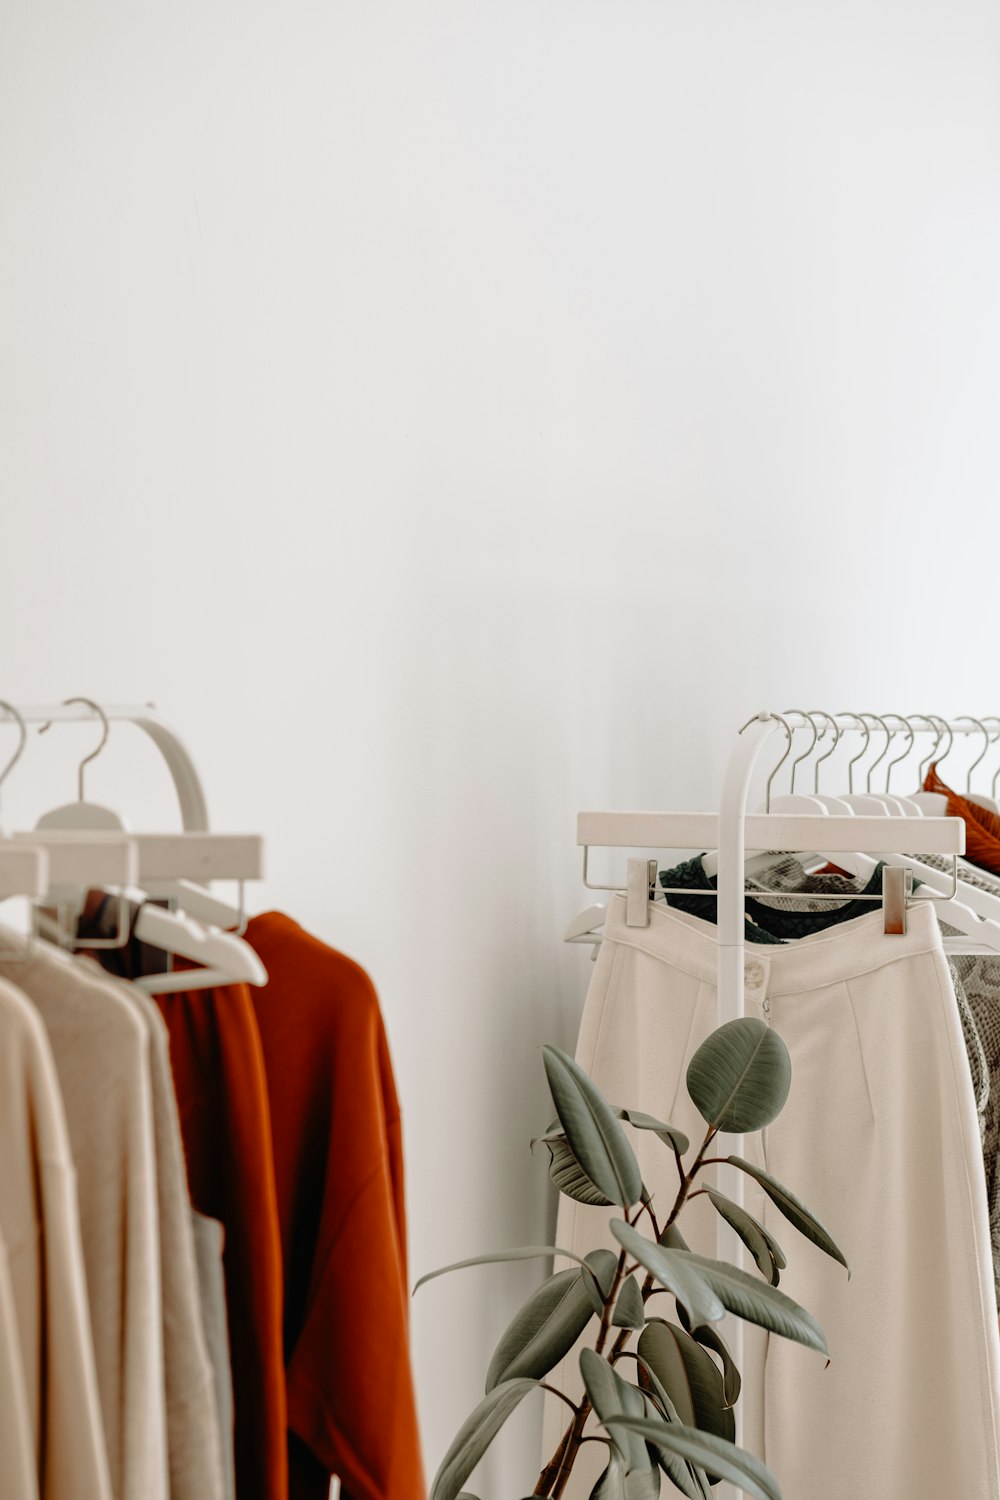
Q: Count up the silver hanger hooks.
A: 12